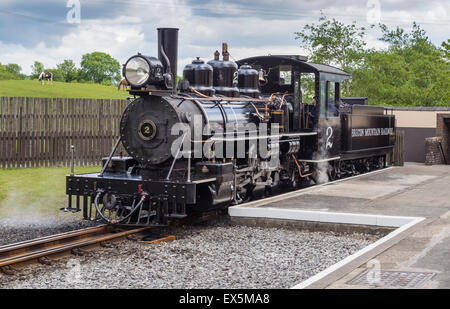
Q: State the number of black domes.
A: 3